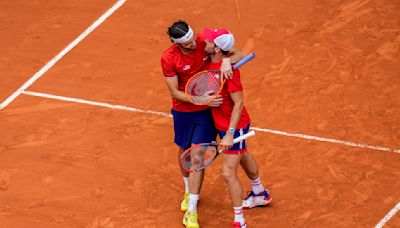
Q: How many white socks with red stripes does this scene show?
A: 2